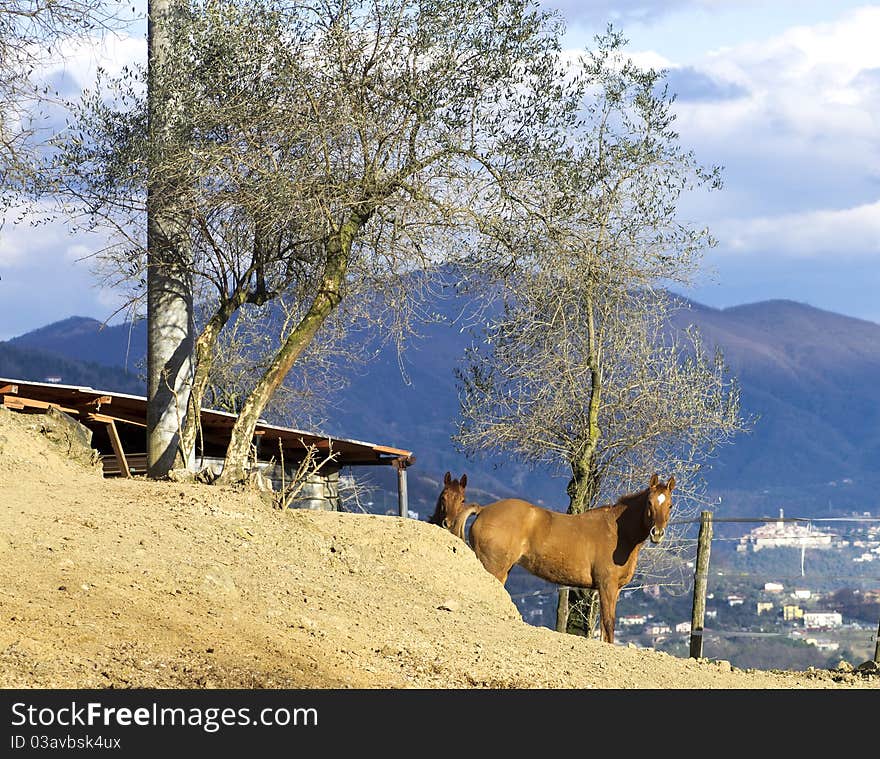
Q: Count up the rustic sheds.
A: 1